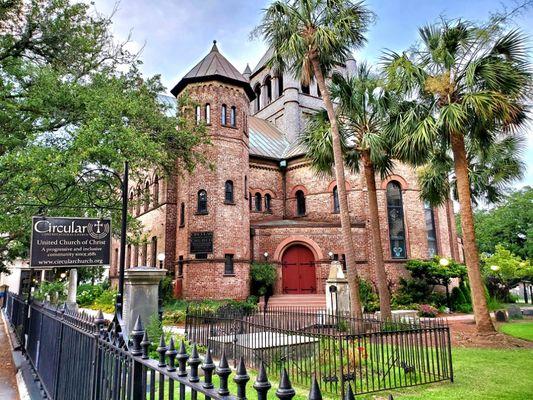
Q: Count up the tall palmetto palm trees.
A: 3